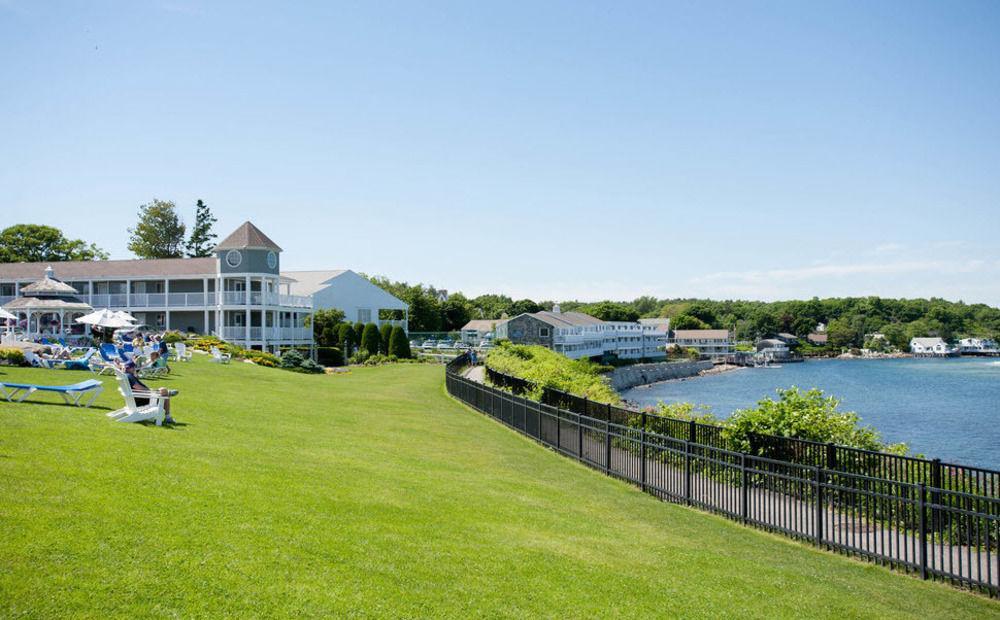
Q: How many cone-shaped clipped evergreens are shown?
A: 5